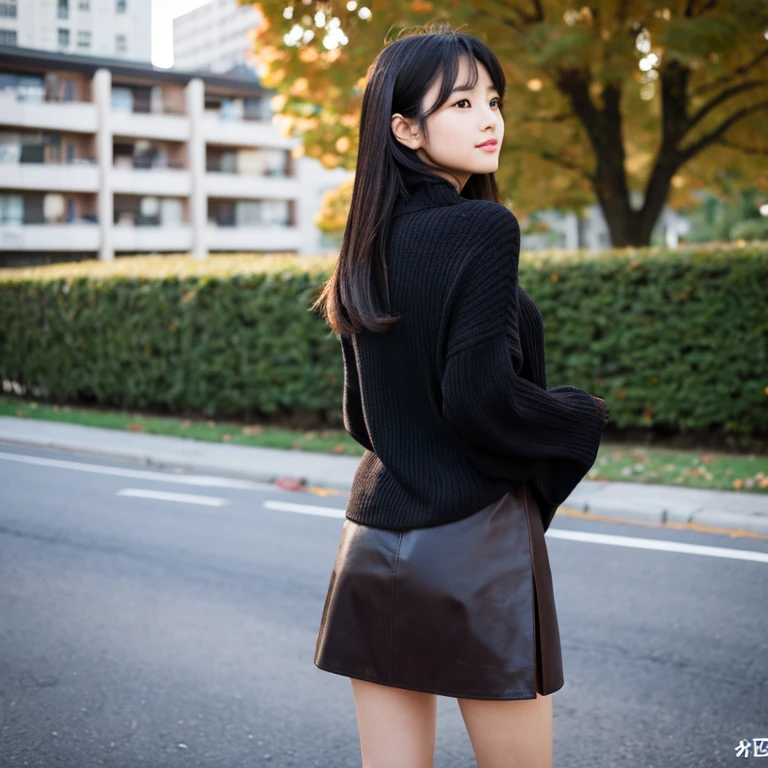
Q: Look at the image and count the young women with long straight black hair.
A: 1